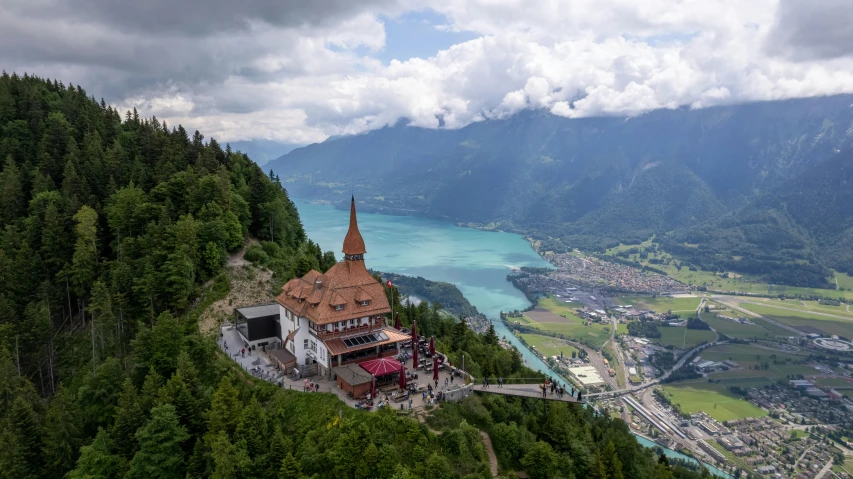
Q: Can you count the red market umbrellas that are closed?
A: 7